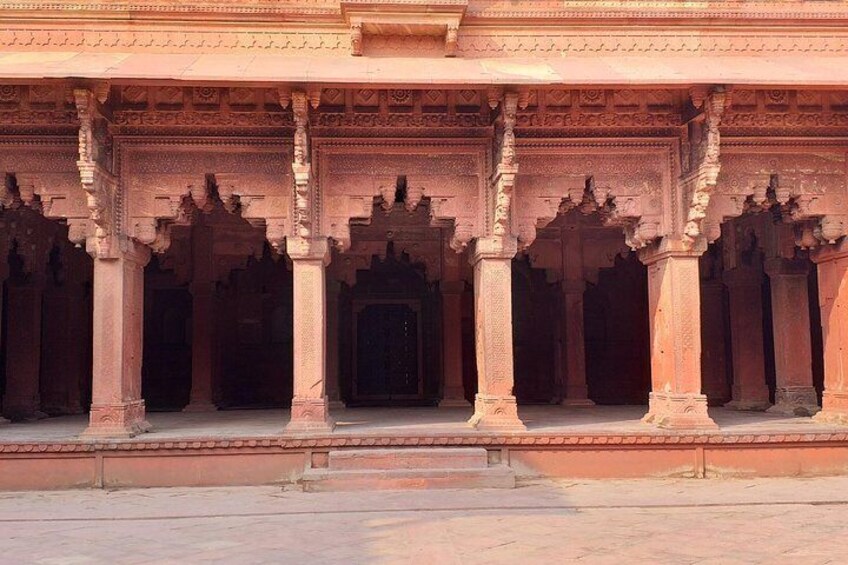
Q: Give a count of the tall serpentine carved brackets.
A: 4